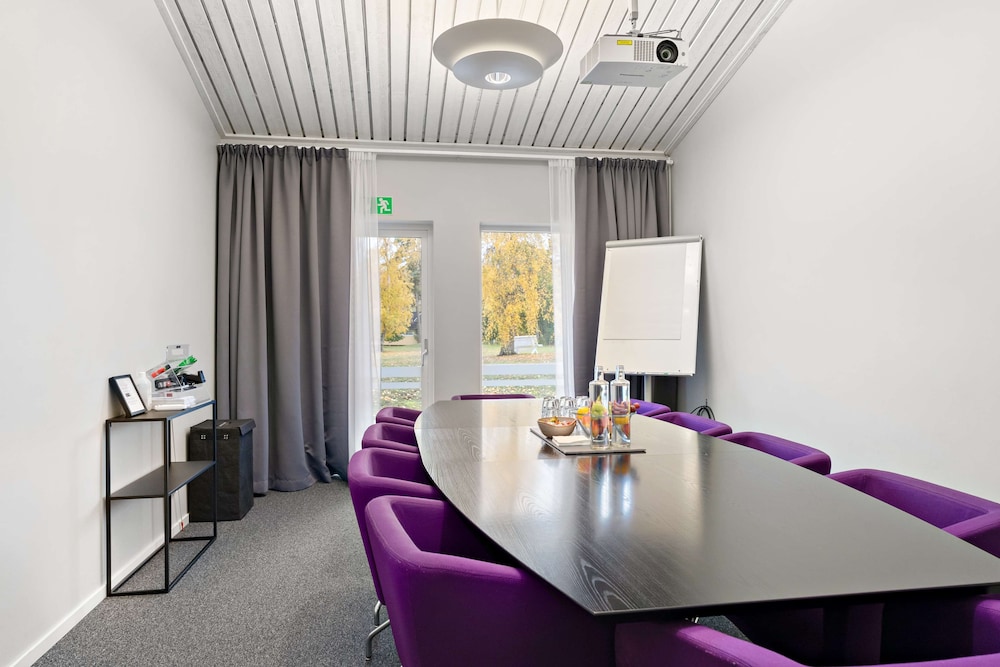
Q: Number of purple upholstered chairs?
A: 10